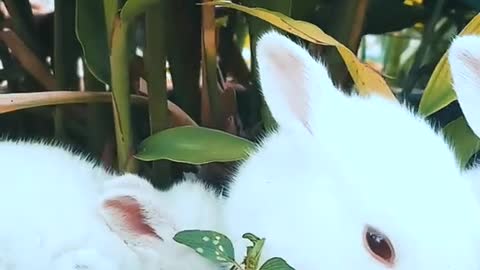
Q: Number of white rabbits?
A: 3